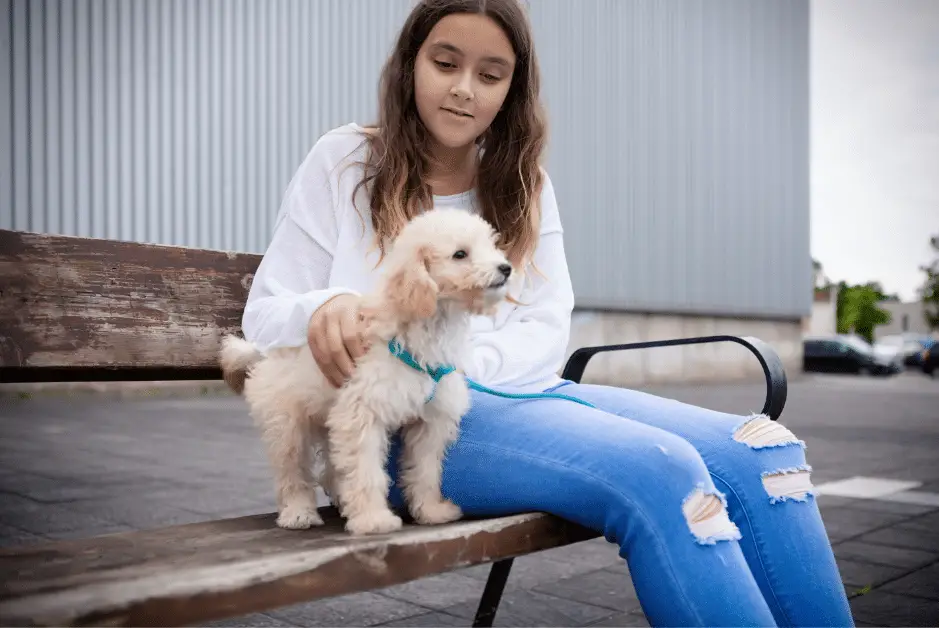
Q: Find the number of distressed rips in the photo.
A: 3